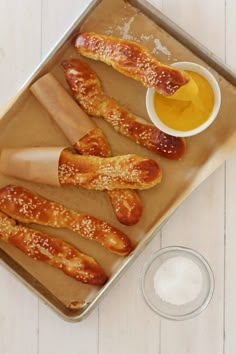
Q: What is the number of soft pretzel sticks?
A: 6